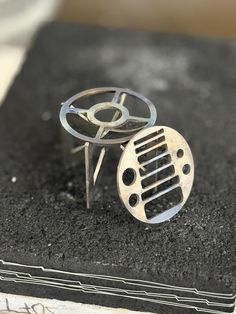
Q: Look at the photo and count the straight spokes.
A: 4